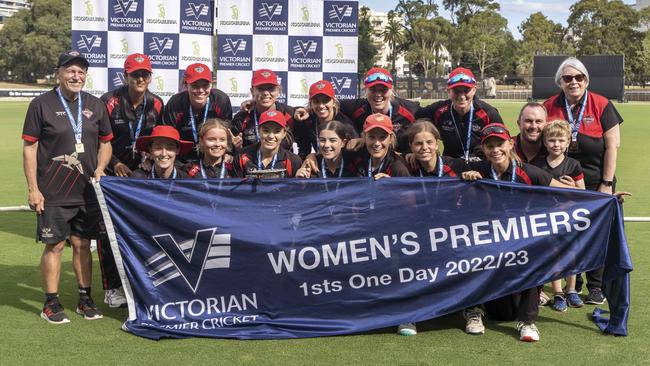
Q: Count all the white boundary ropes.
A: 1